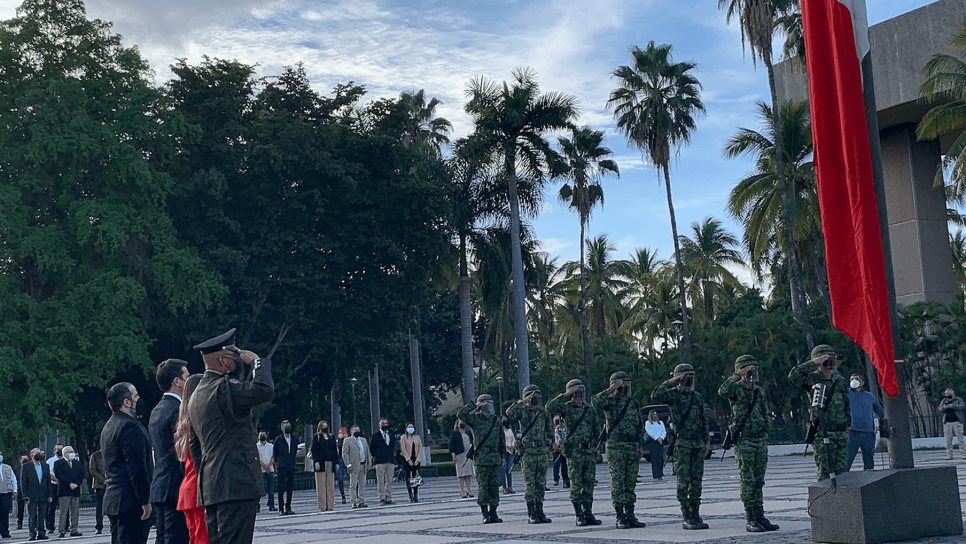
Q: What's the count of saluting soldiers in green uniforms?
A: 7